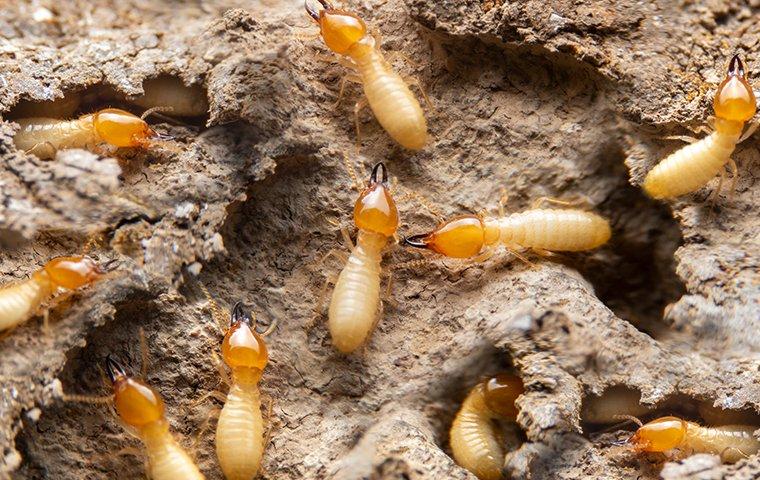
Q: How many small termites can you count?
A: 10